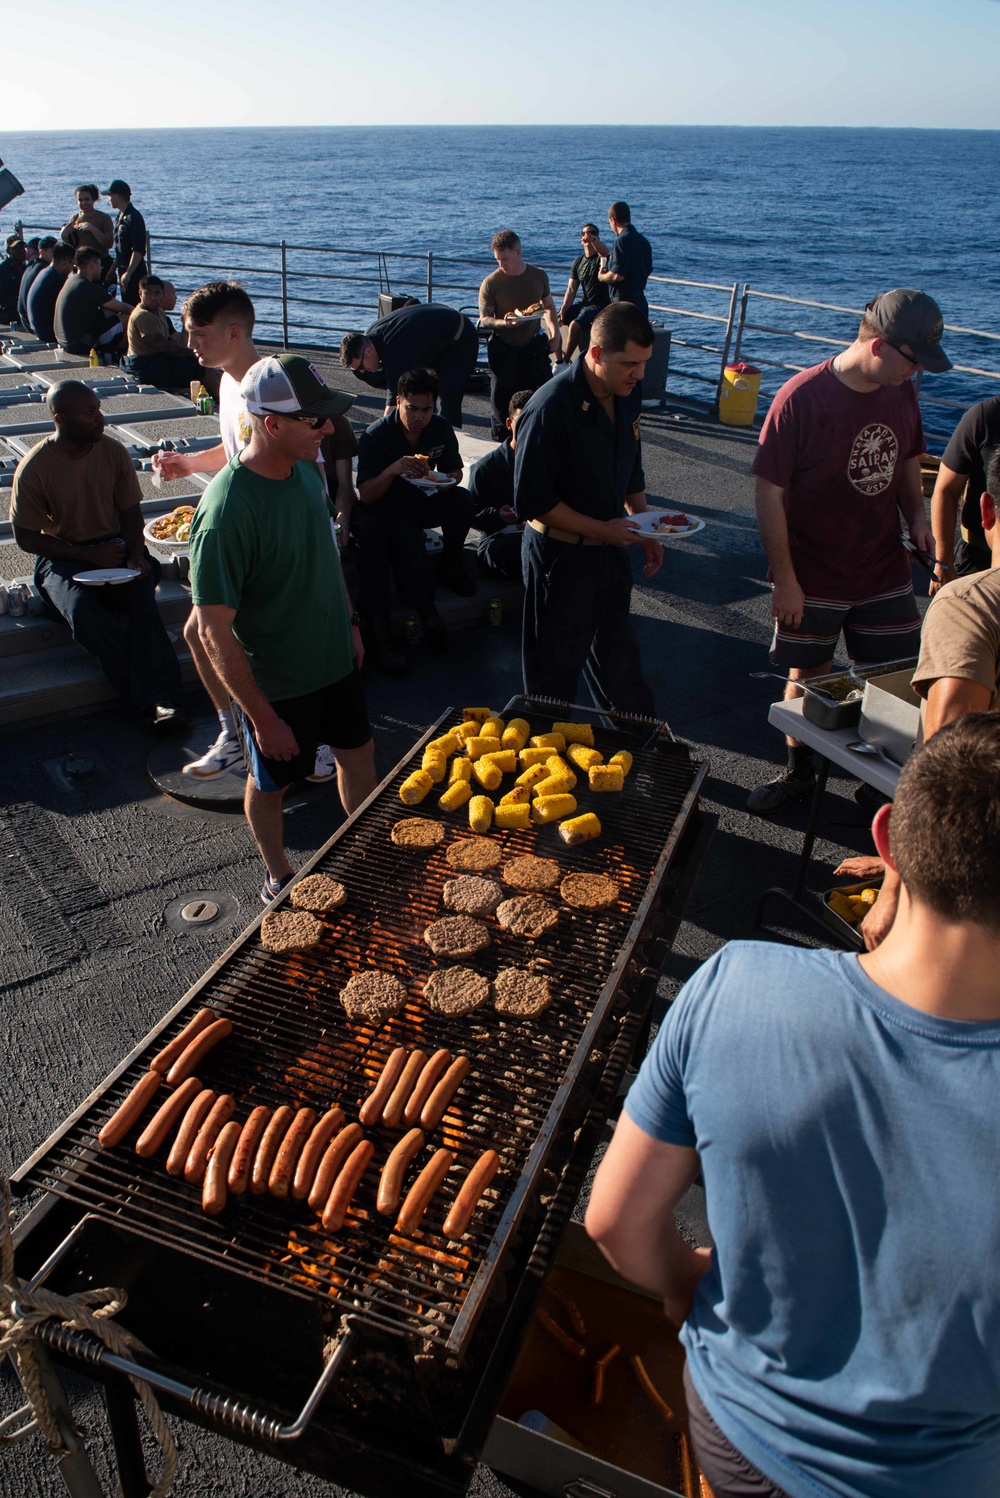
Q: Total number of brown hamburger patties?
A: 12